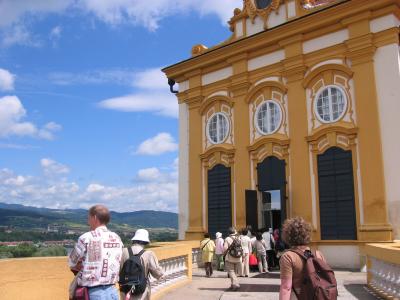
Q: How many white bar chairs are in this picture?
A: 0